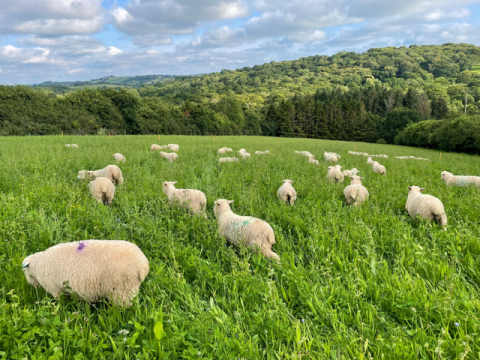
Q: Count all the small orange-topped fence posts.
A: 7